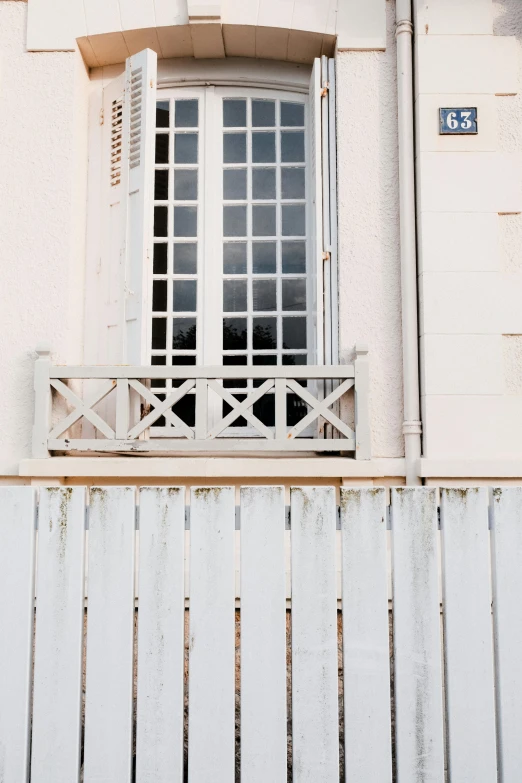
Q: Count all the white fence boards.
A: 11